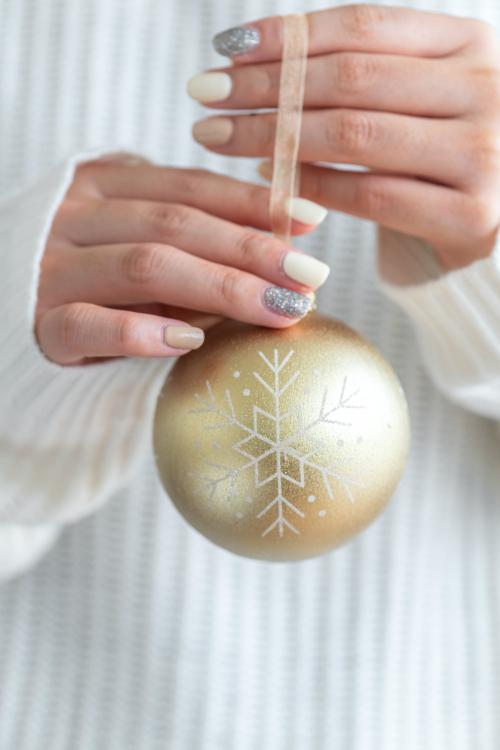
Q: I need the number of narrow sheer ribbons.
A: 1